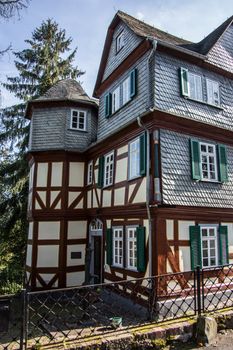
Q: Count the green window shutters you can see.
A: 11